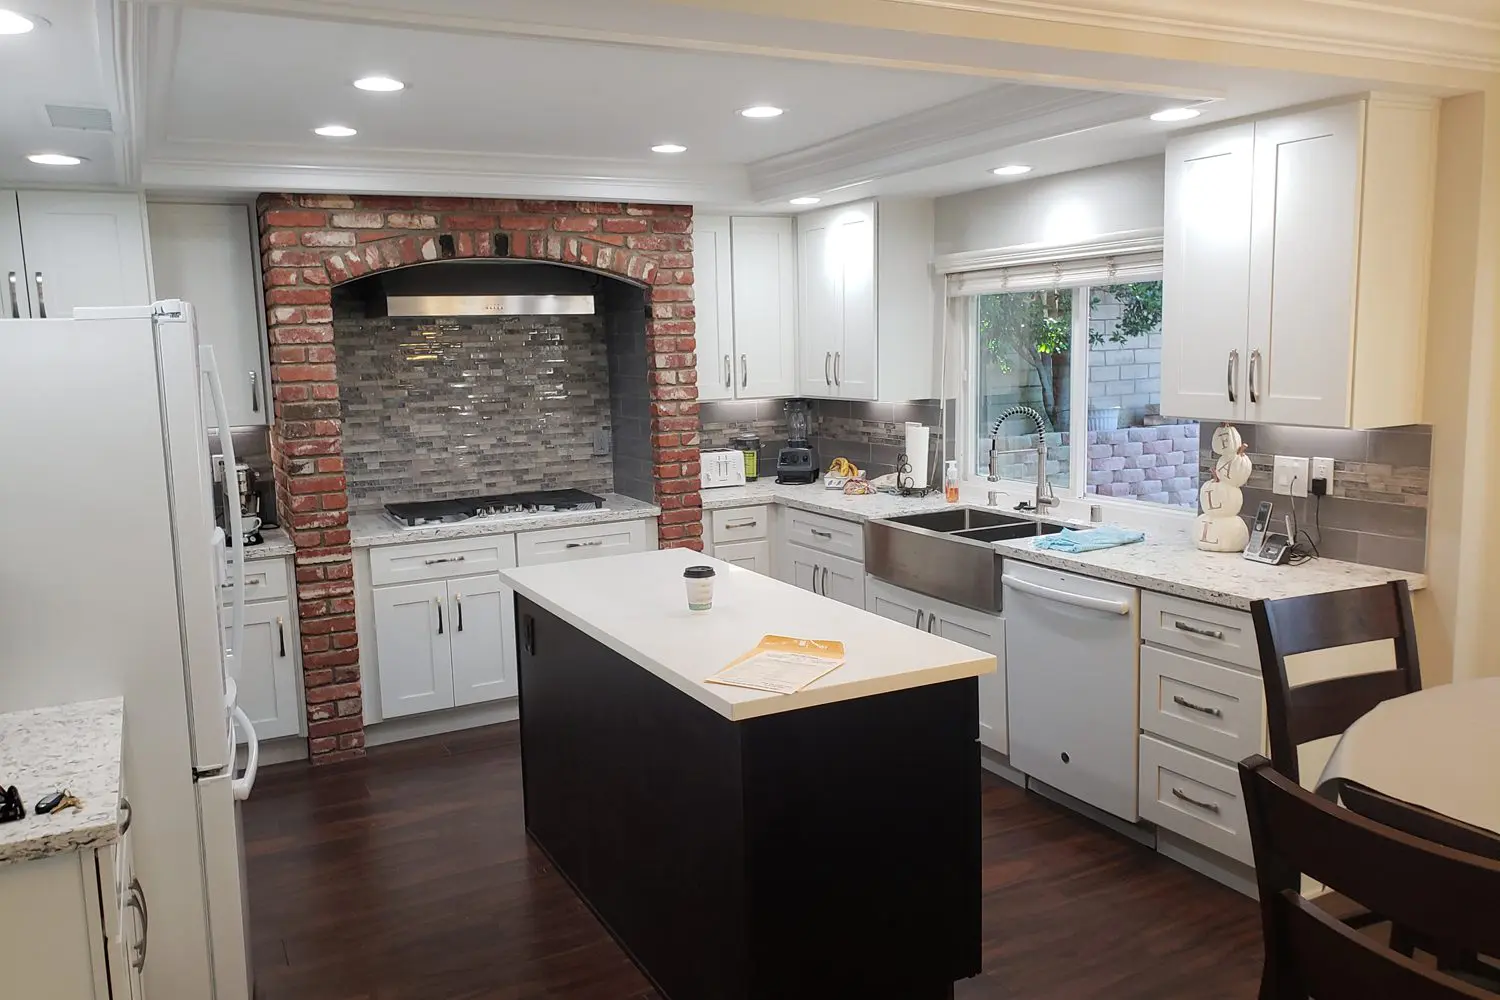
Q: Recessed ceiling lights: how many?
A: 9